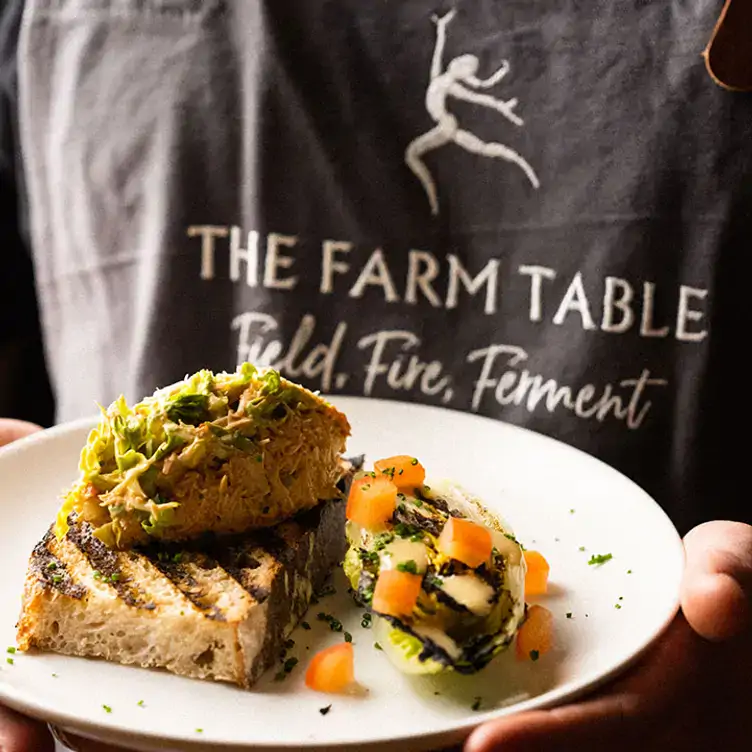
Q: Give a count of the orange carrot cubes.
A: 7